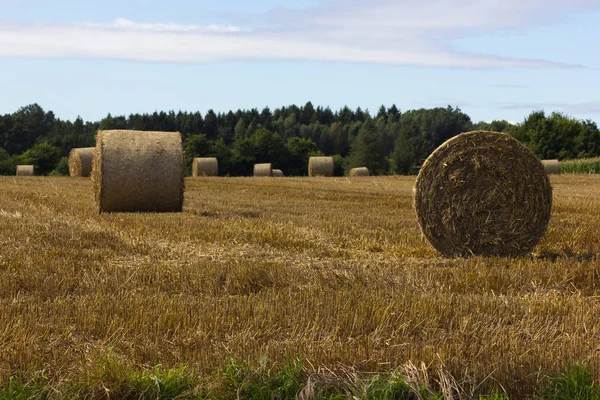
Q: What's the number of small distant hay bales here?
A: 8